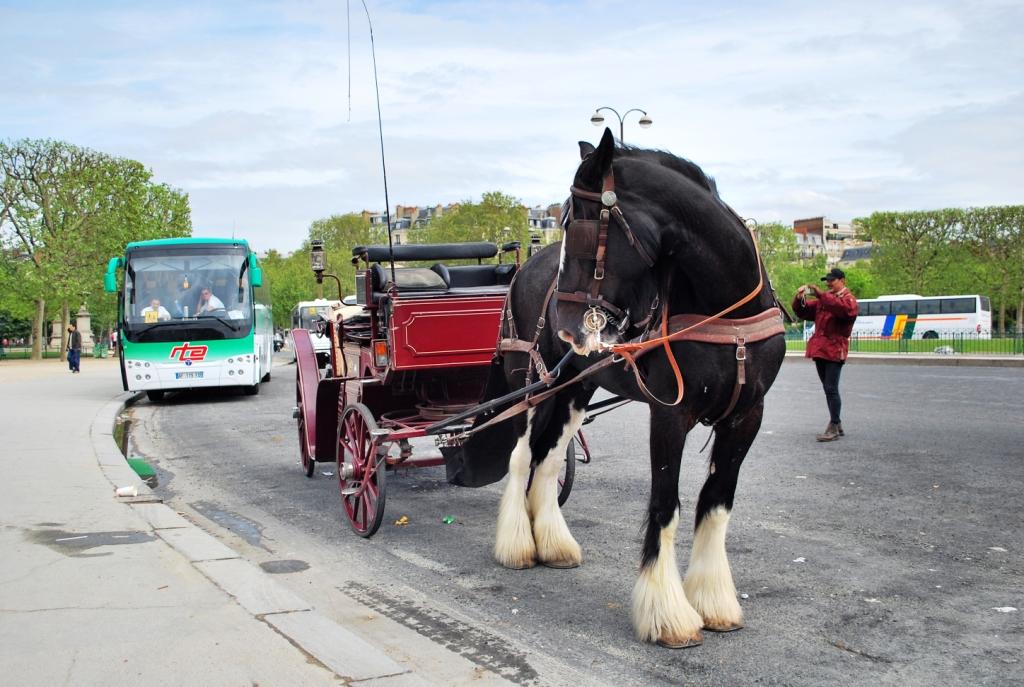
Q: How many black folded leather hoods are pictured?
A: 1